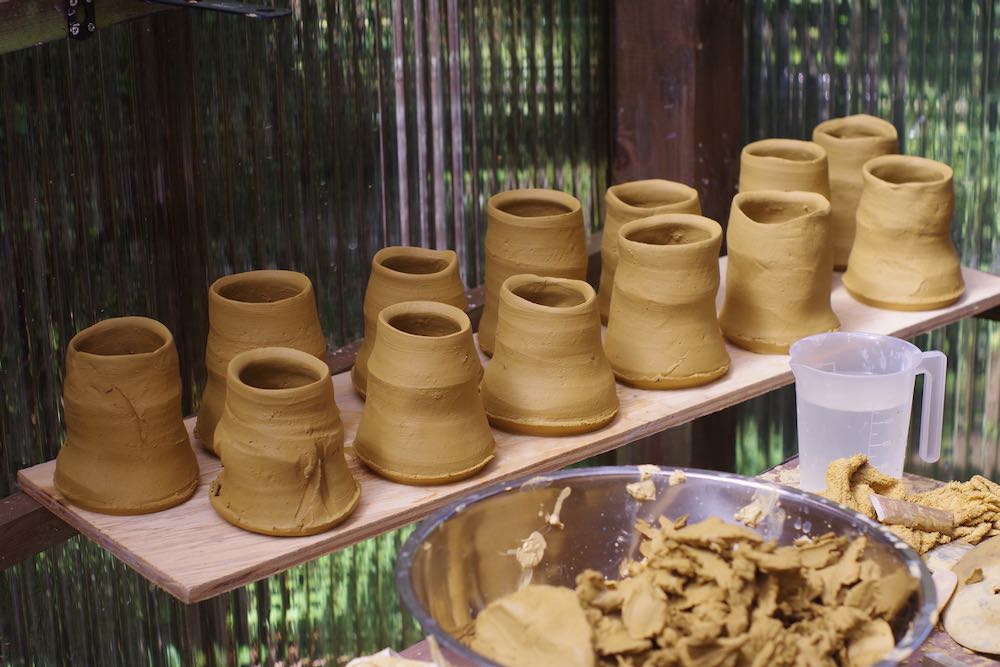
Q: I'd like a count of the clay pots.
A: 13